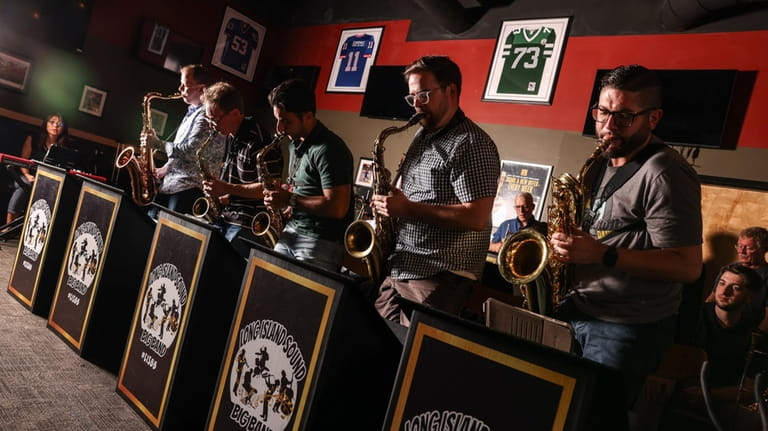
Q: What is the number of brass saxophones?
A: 5